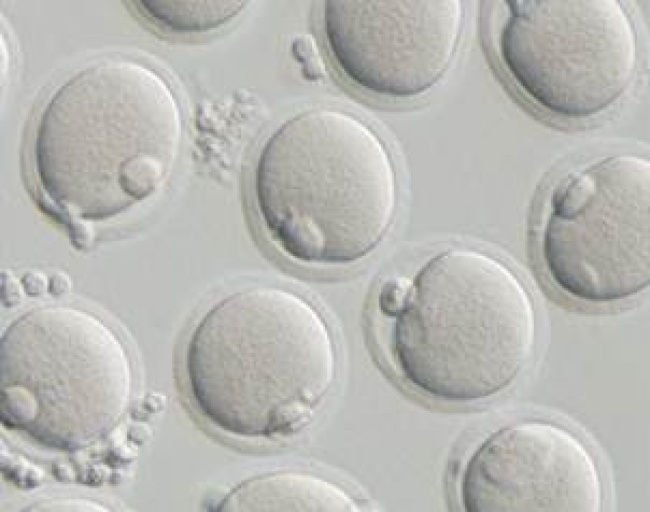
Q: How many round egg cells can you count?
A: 13